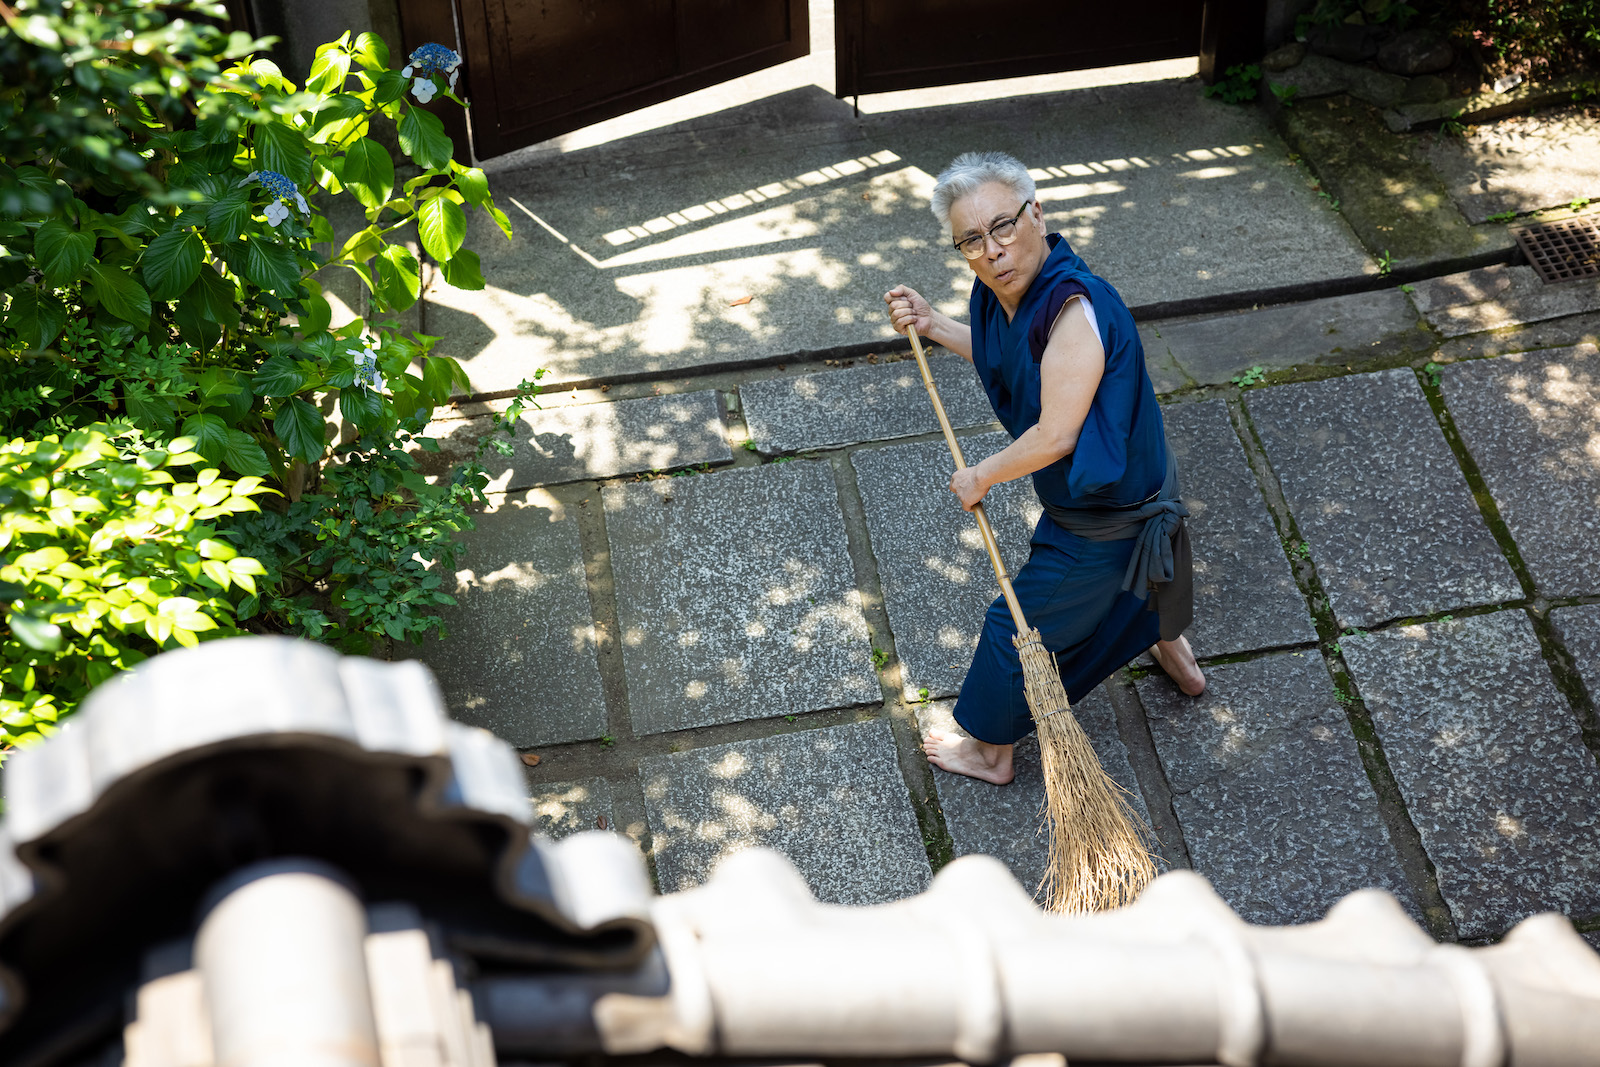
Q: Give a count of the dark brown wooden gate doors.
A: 2